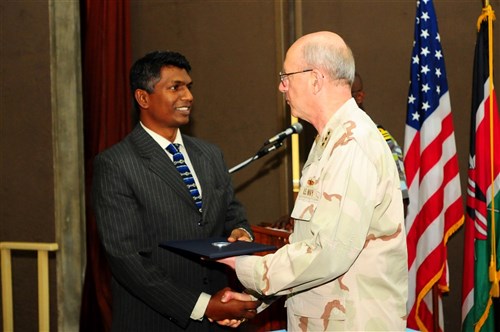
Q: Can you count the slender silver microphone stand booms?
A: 1